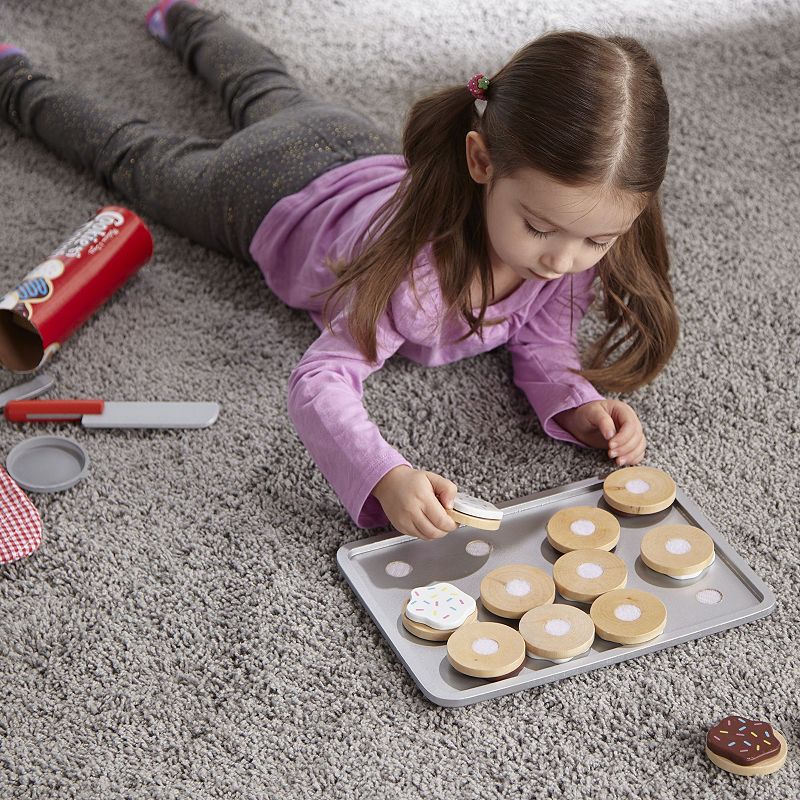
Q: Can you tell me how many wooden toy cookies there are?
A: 11